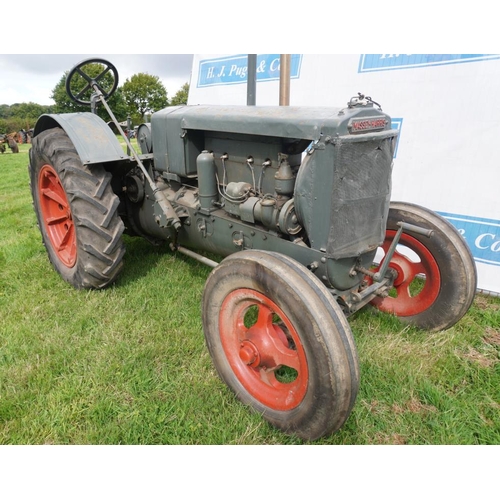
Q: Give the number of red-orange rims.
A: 3